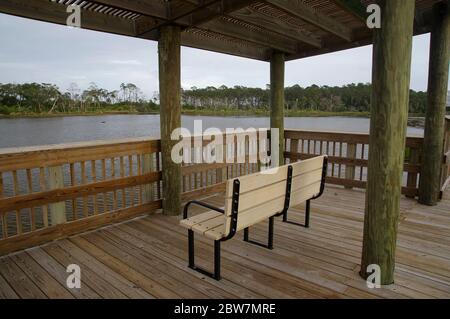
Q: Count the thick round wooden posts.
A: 4